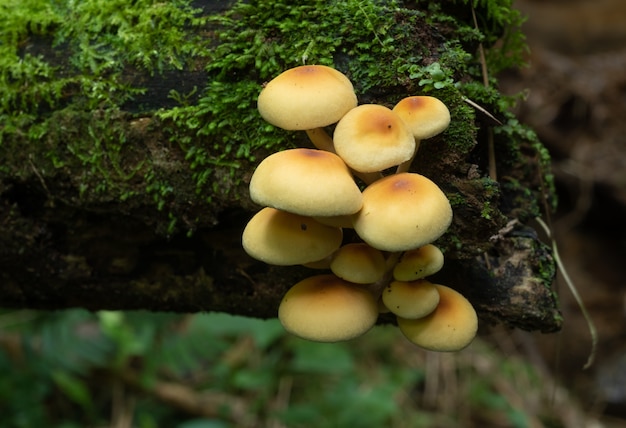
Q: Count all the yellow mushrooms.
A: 11